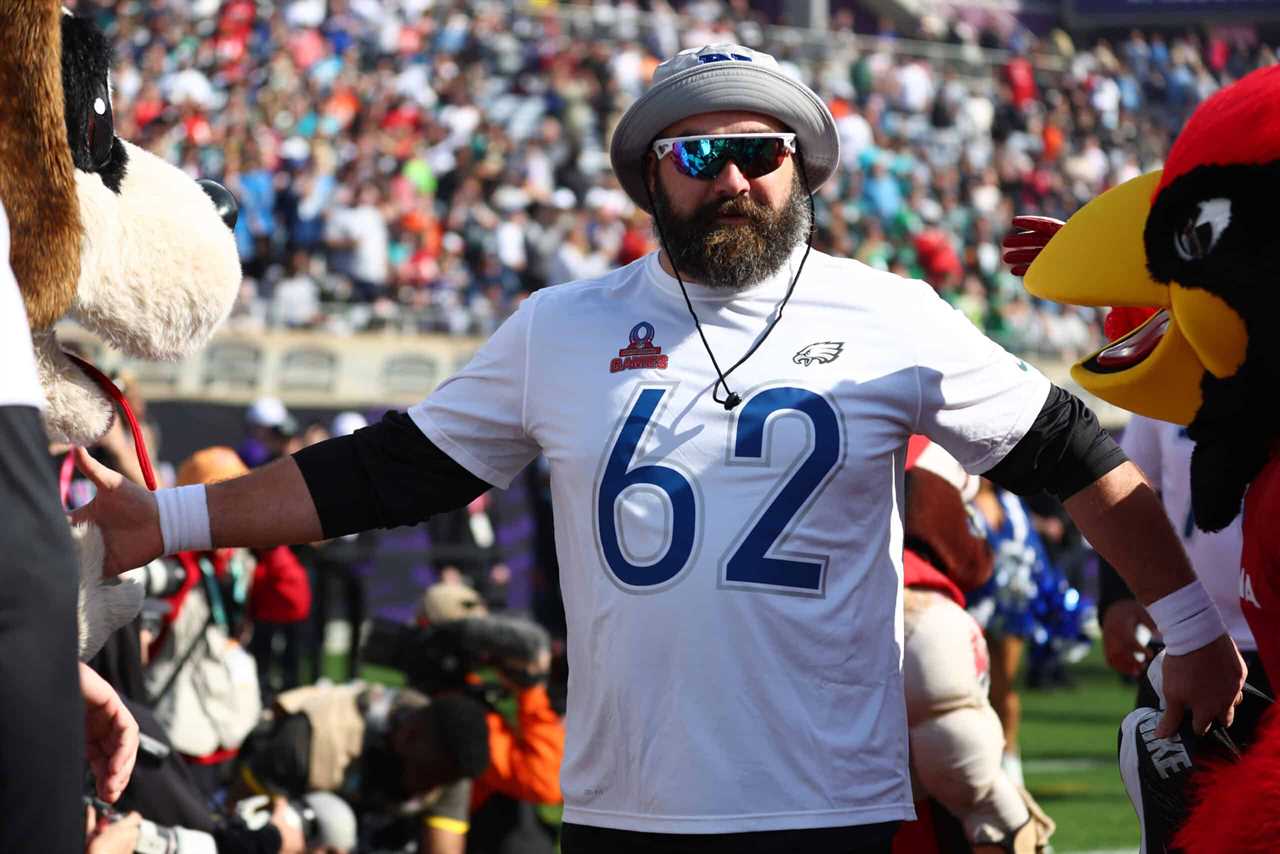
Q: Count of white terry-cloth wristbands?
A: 2